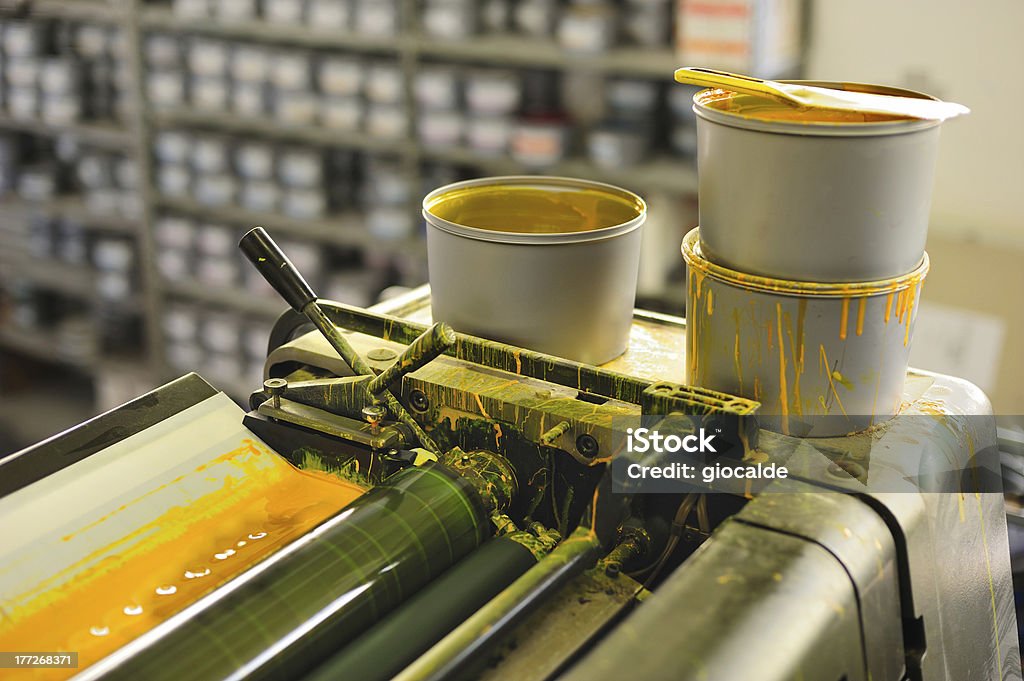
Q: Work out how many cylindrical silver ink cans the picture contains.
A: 3